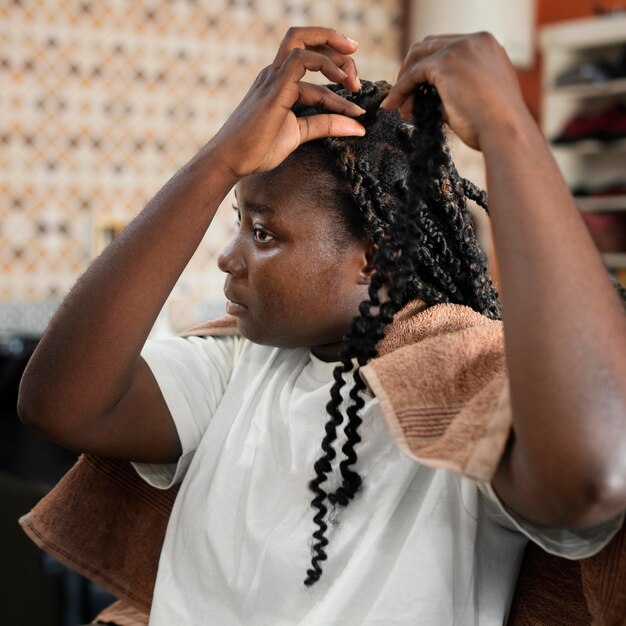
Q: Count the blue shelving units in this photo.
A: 0